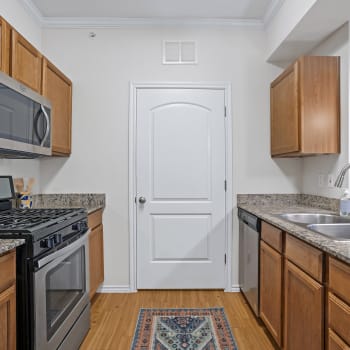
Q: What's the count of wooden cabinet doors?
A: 8